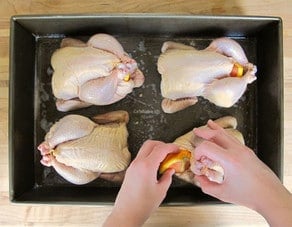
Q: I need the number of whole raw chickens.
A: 4